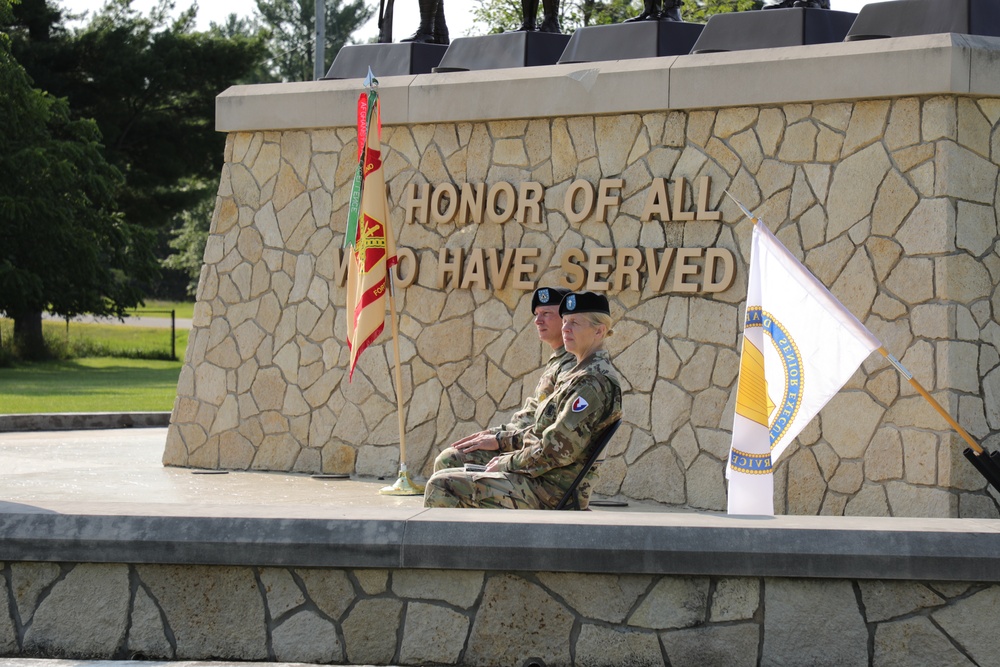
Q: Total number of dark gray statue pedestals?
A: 5